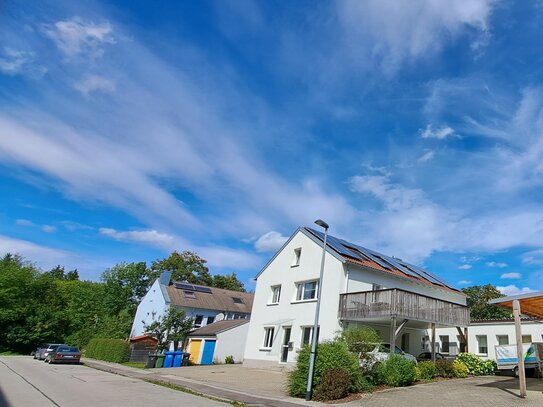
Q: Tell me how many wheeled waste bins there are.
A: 5